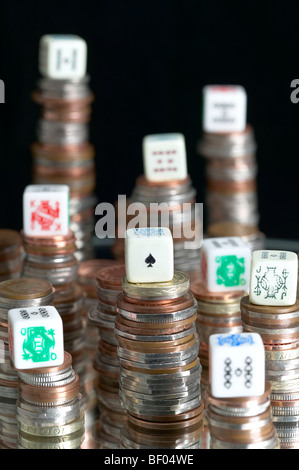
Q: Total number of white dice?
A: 9